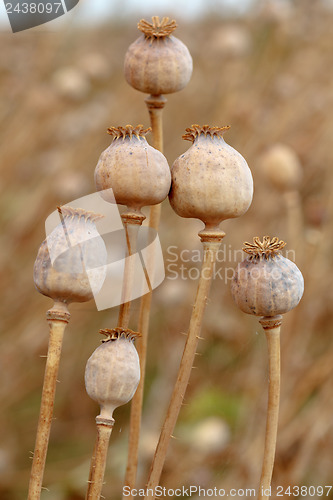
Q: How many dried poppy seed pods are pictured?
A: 6